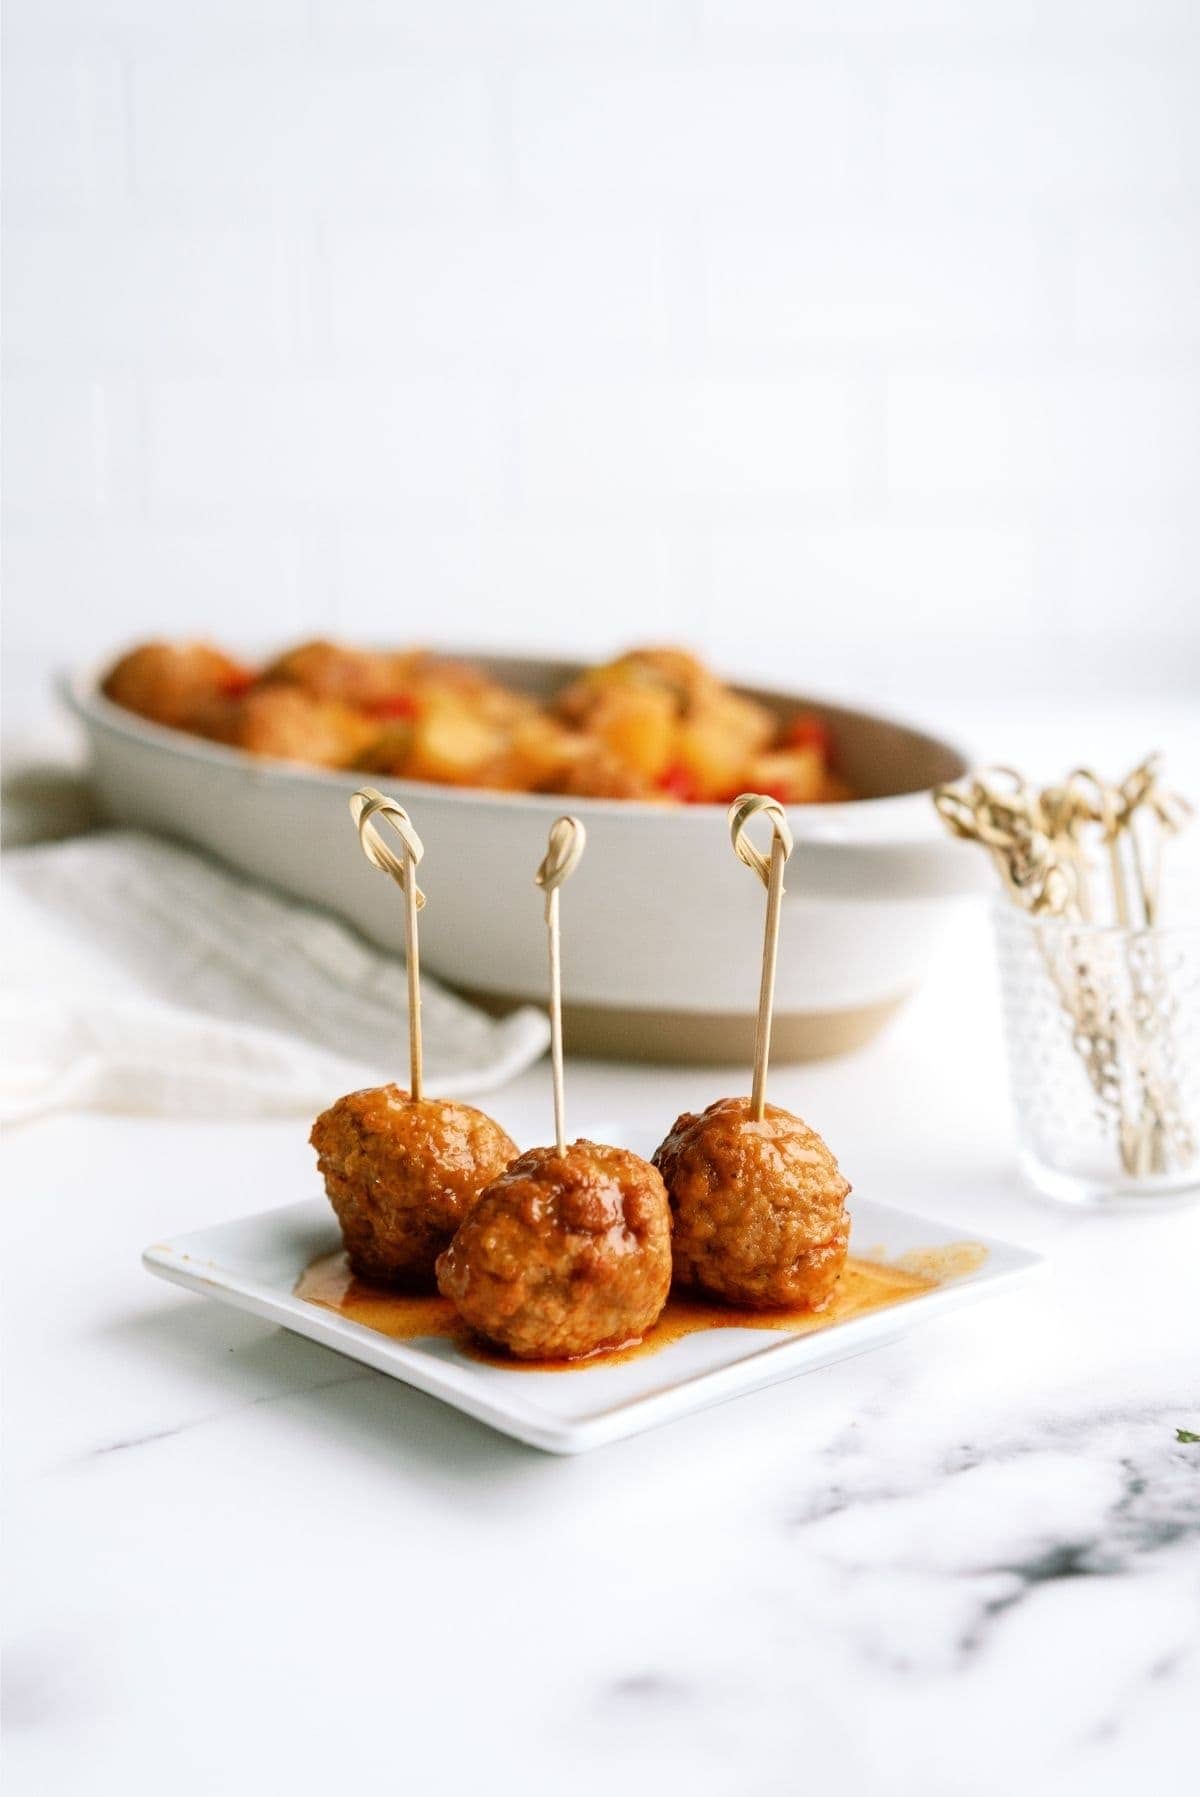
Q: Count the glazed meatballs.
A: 3